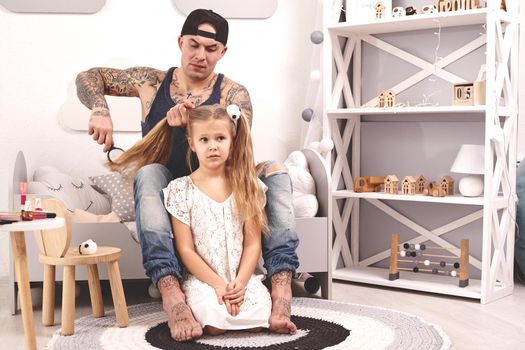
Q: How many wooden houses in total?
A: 7